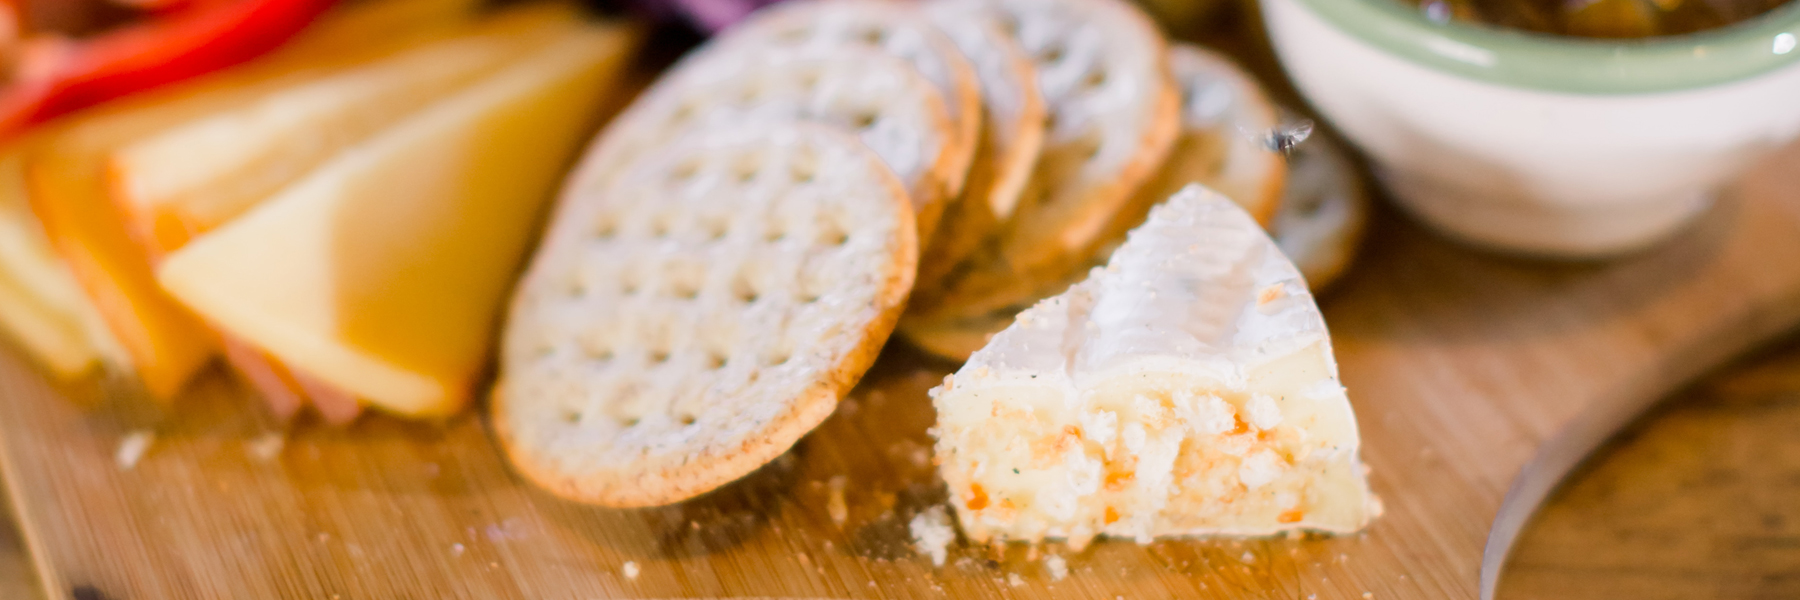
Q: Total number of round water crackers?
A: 7